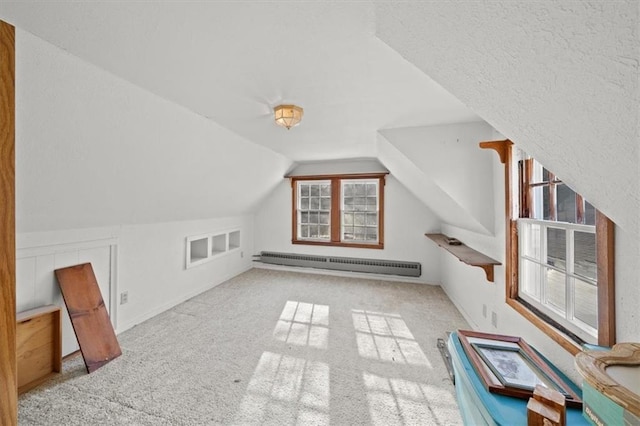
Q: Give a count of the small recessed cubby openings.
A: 3